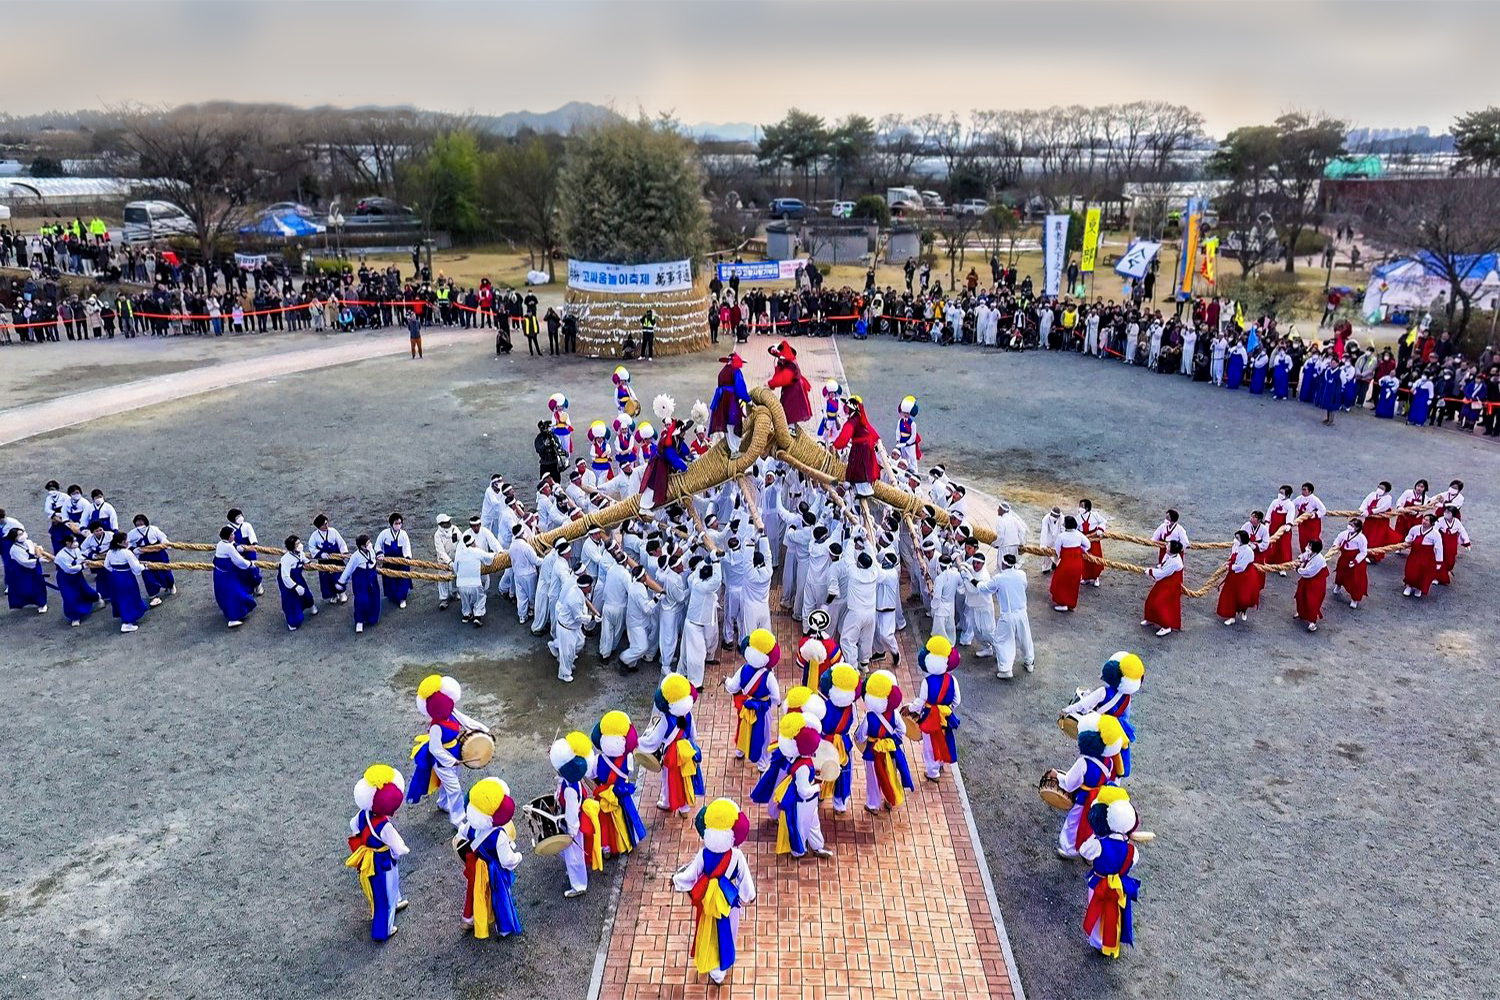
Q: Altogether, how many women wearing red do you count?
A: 15